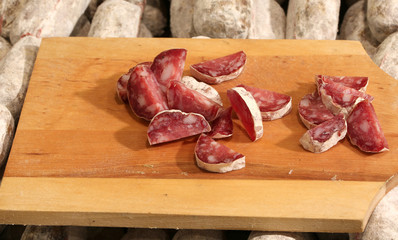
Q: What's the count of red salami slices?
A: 15